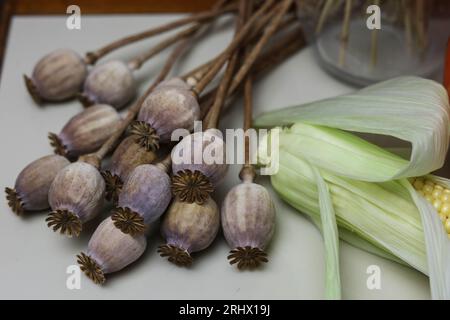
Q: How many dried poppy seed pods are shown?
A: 12